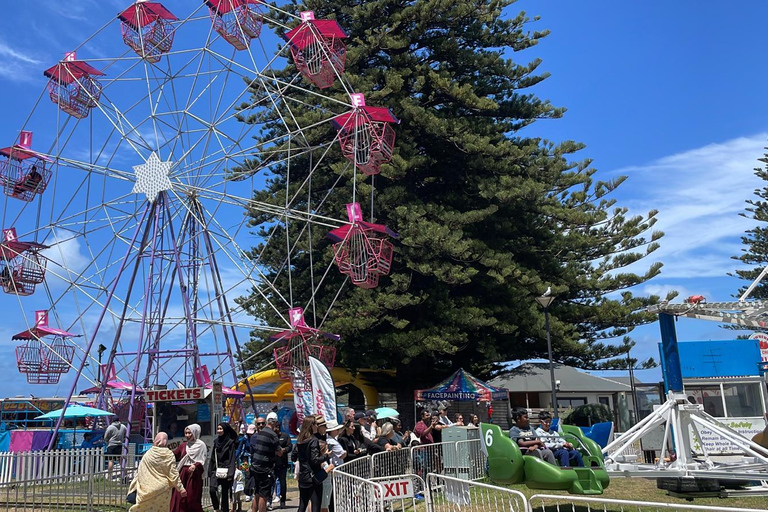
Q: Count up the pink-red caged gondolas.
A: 12